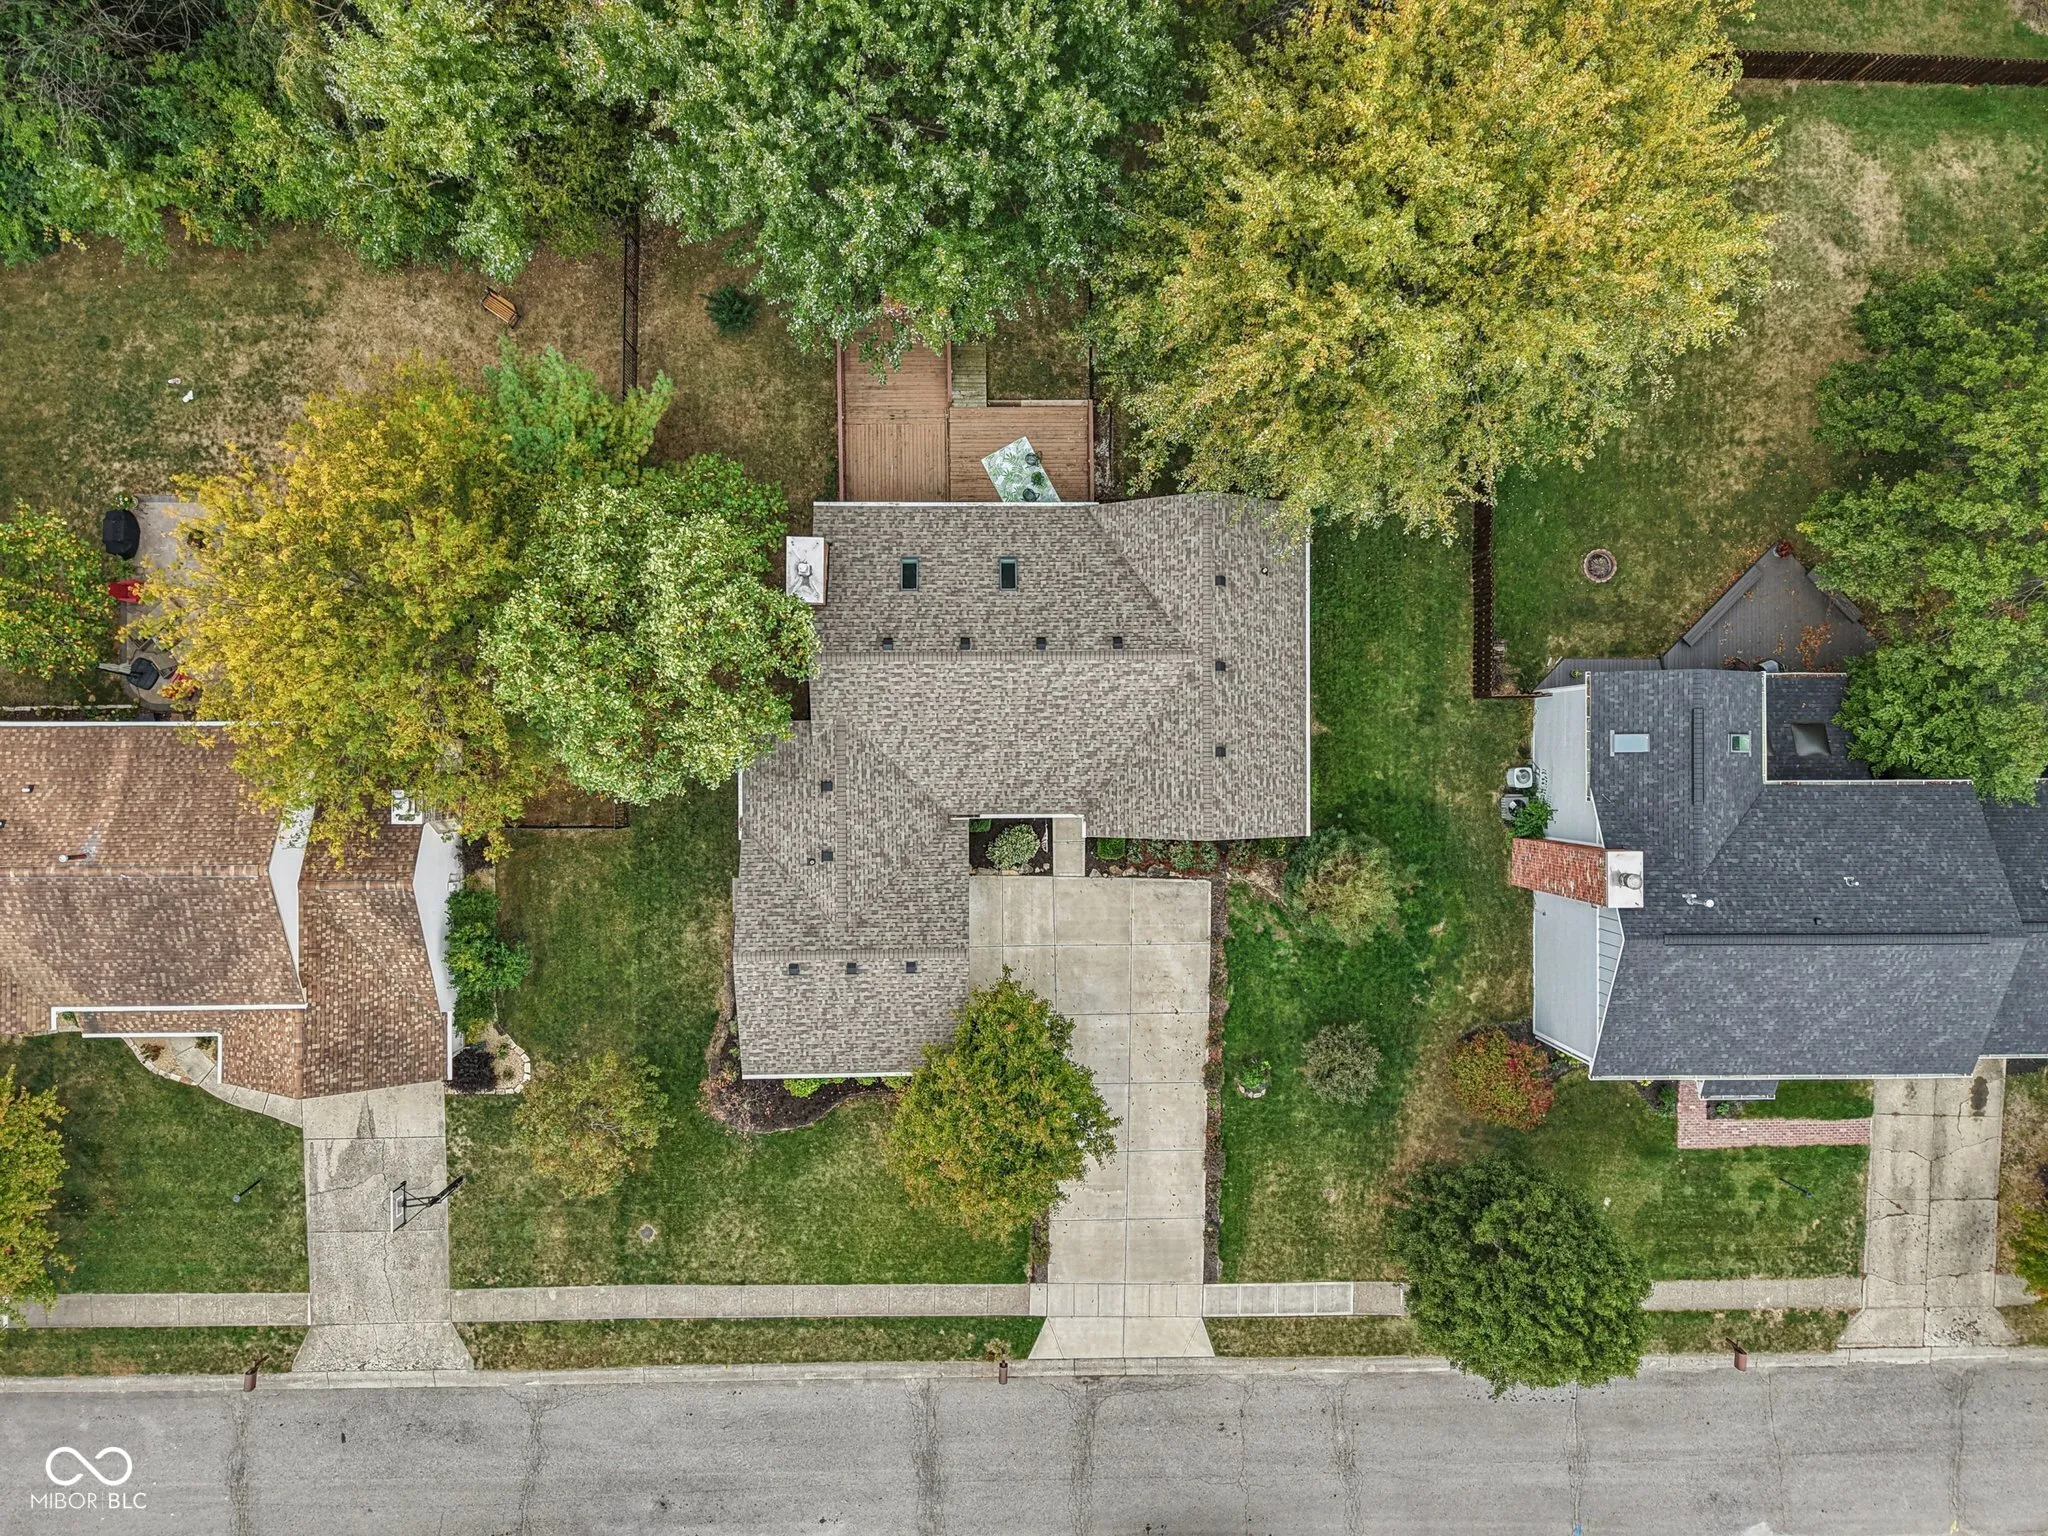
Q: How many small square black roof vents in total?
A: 12